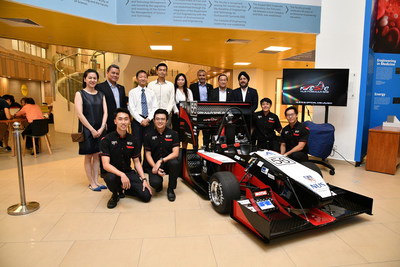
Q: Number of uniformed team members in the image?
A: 4